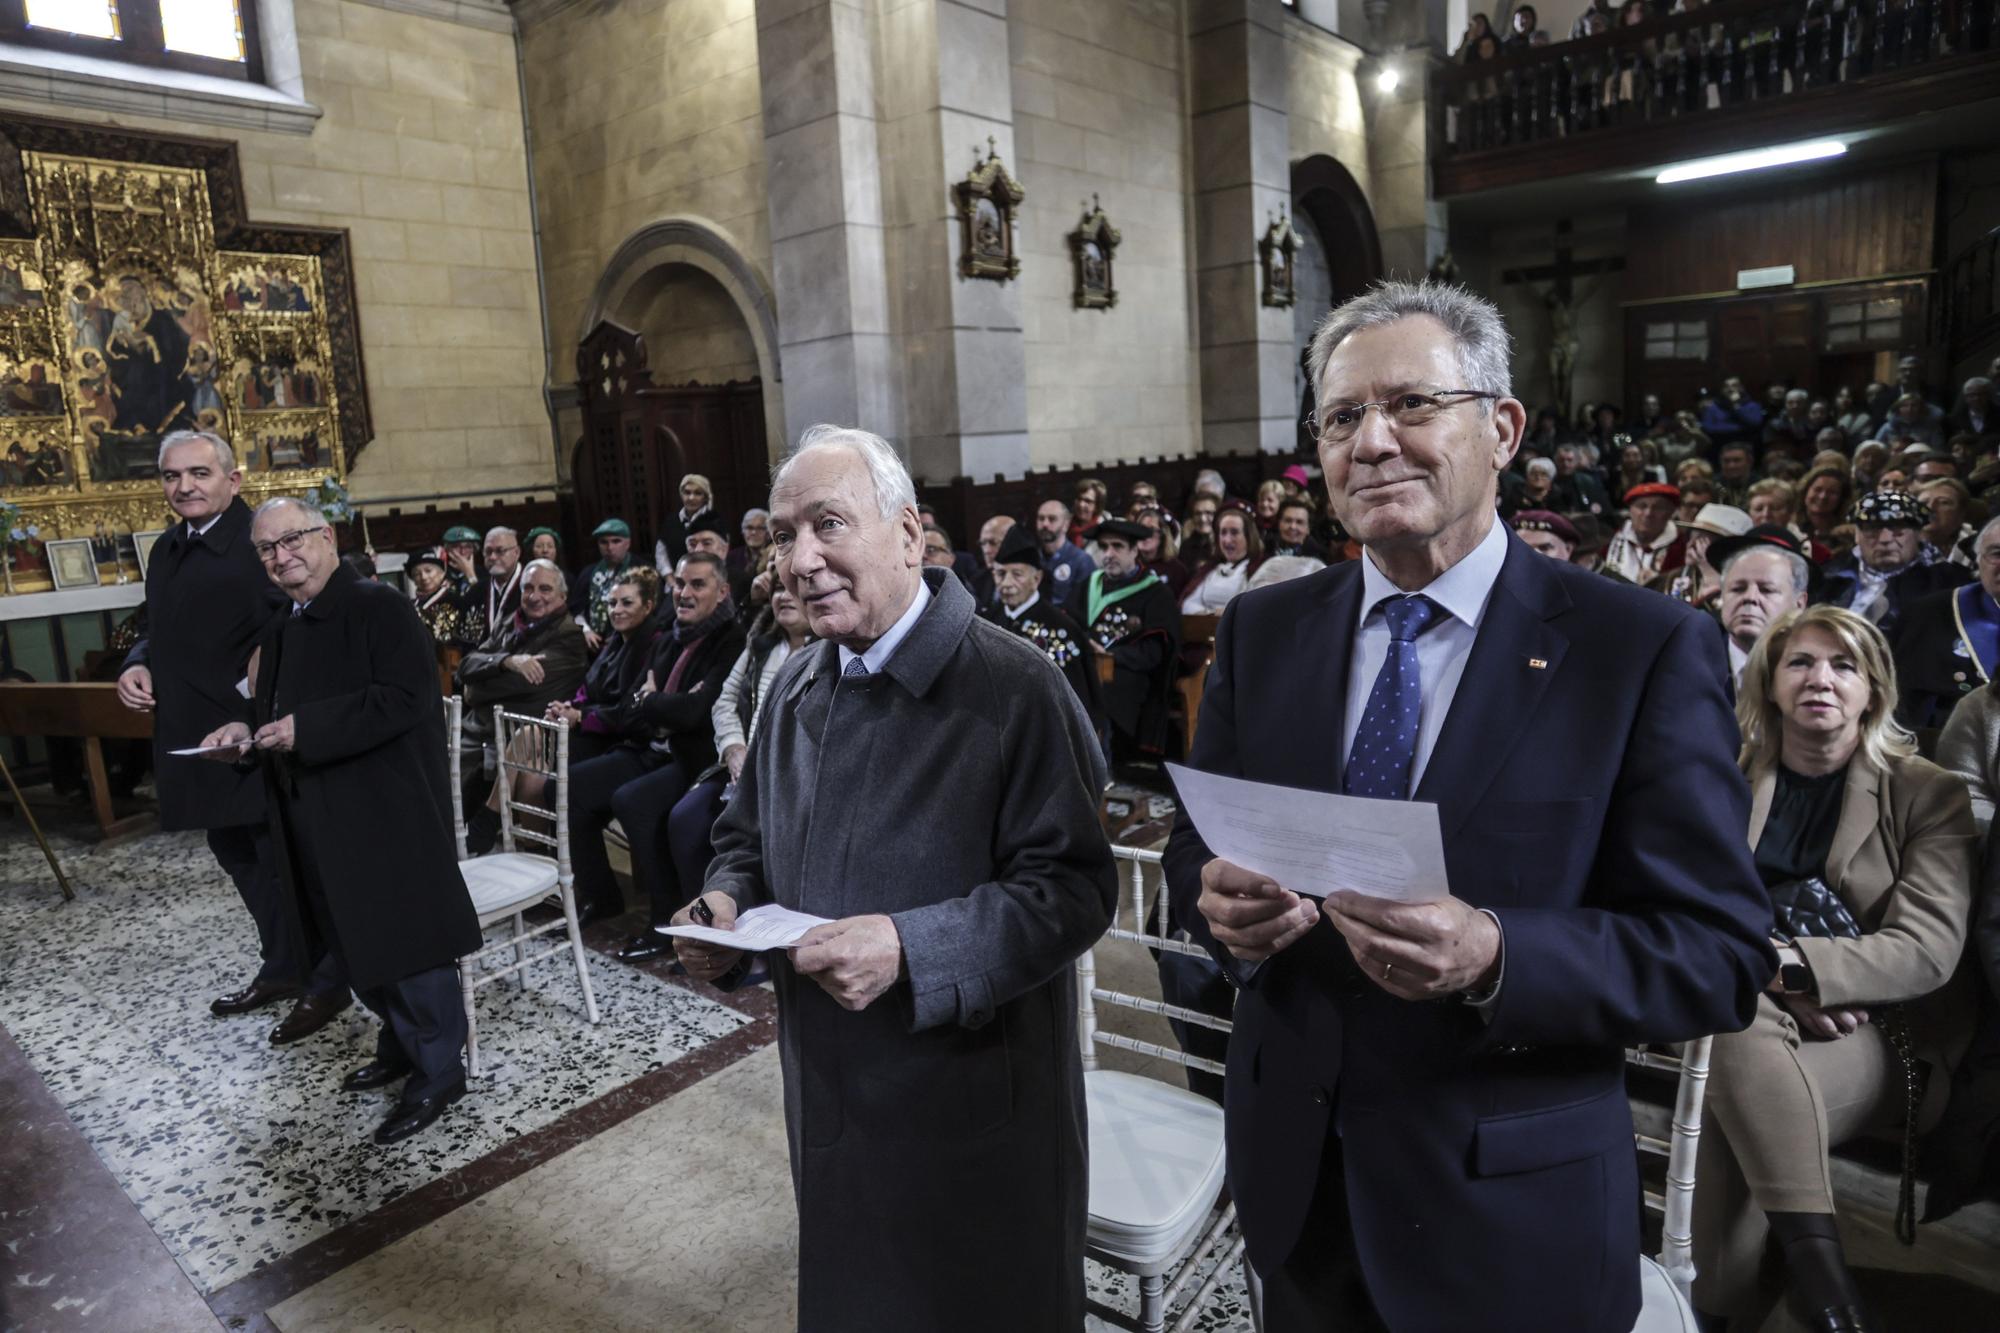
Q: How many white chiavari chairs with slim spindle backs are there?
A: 4